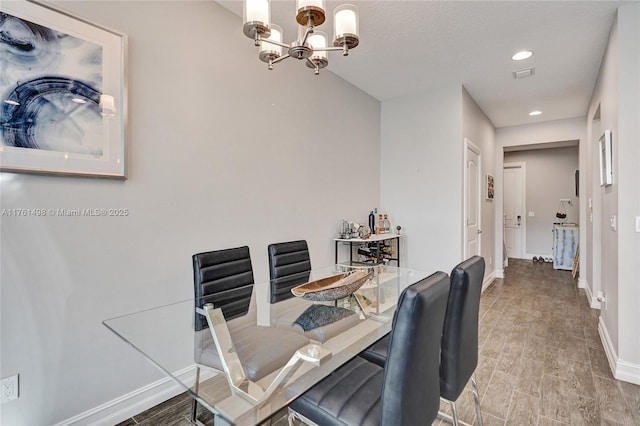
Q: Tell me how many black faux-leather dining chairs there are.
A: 4